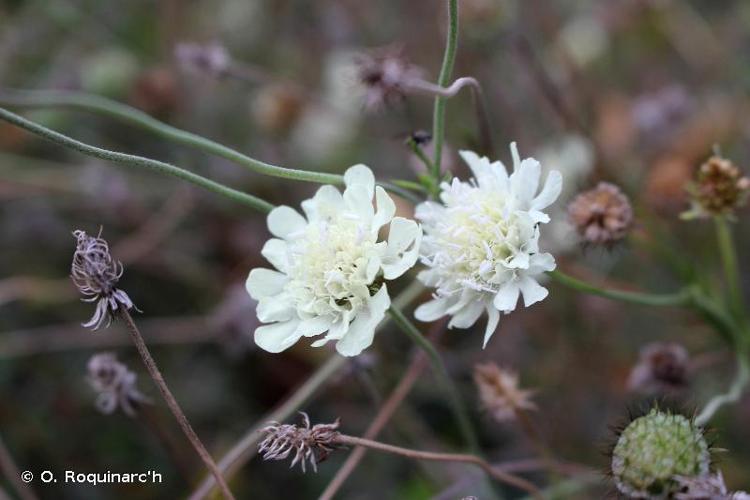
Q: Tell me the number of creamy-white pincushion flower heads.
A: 2